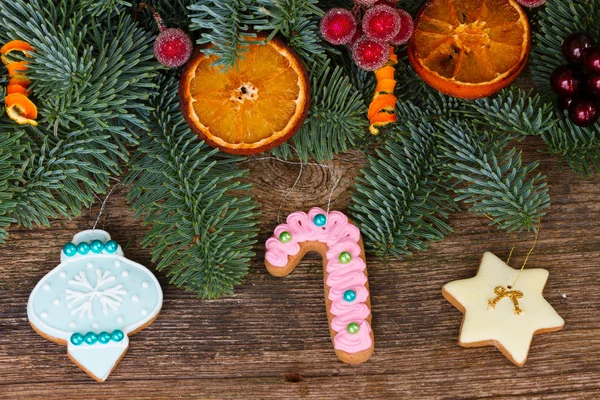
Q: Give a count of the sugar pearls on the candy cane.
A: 5